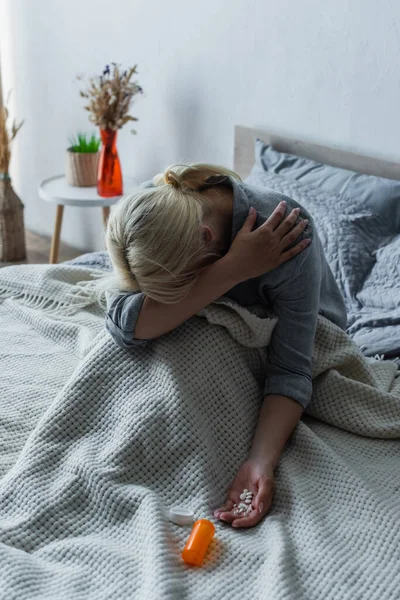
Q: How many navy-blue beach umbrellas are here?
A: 0